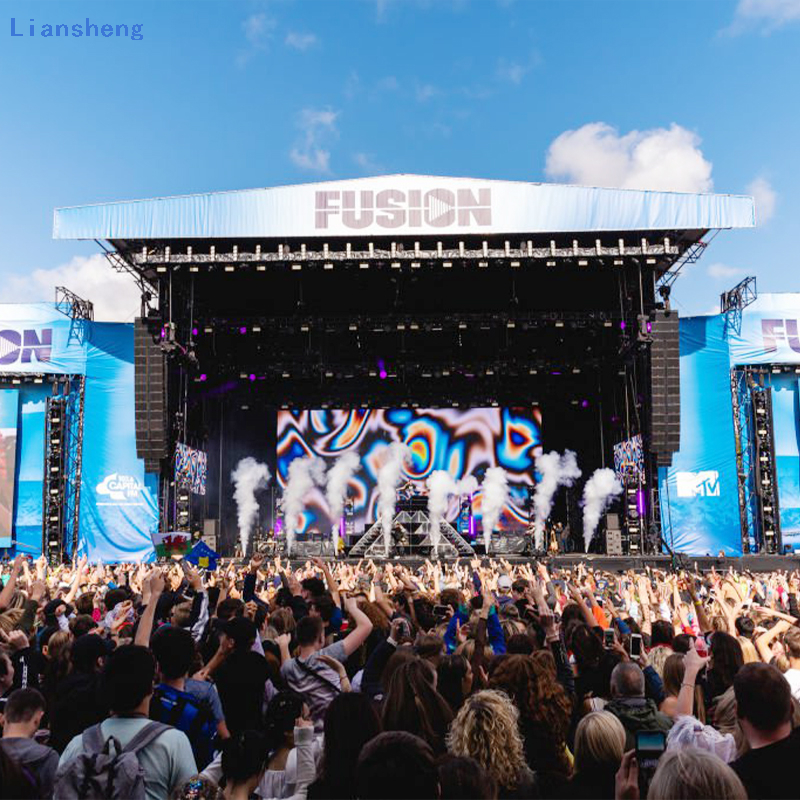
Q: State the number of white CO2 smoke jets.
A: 8